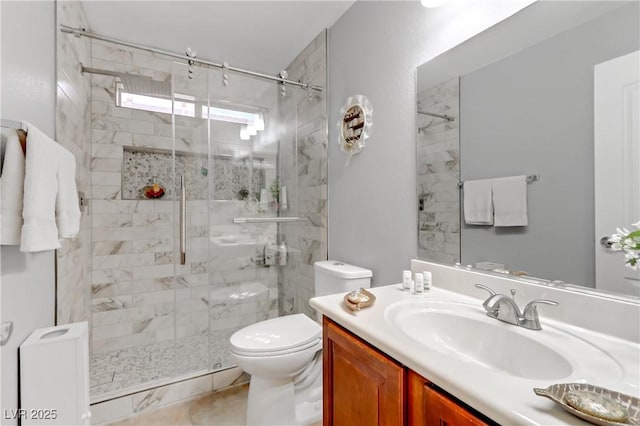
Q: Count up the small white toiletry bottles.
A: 3